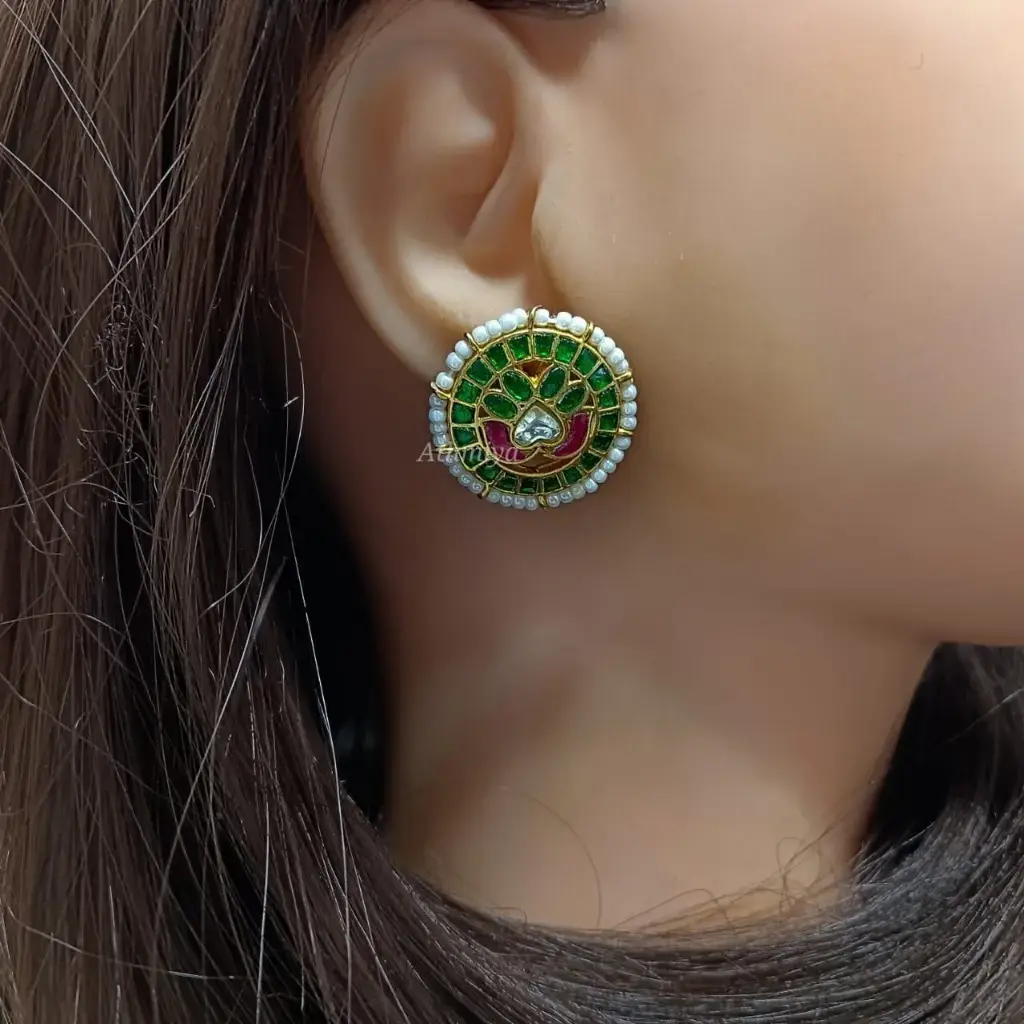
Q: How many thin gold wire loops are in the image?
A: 9